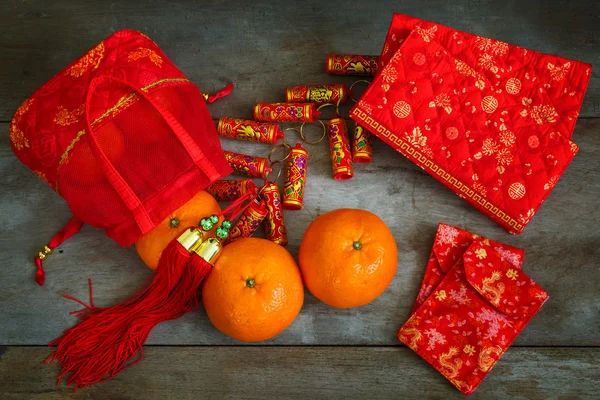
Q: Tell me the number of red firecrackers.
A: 11